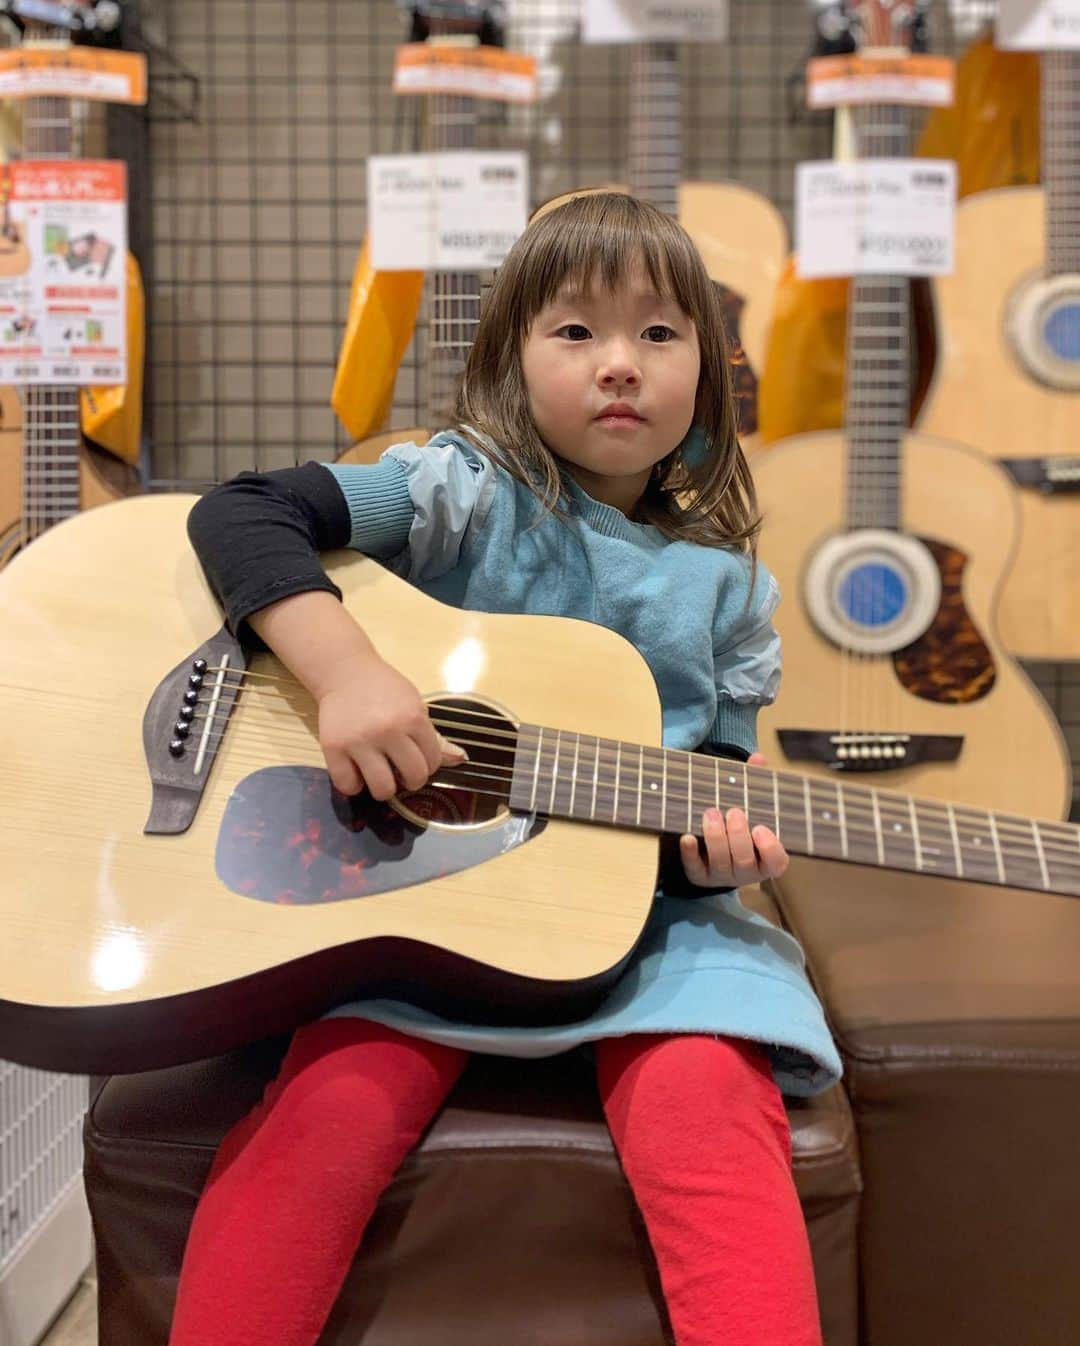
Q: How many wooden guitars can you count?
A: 6